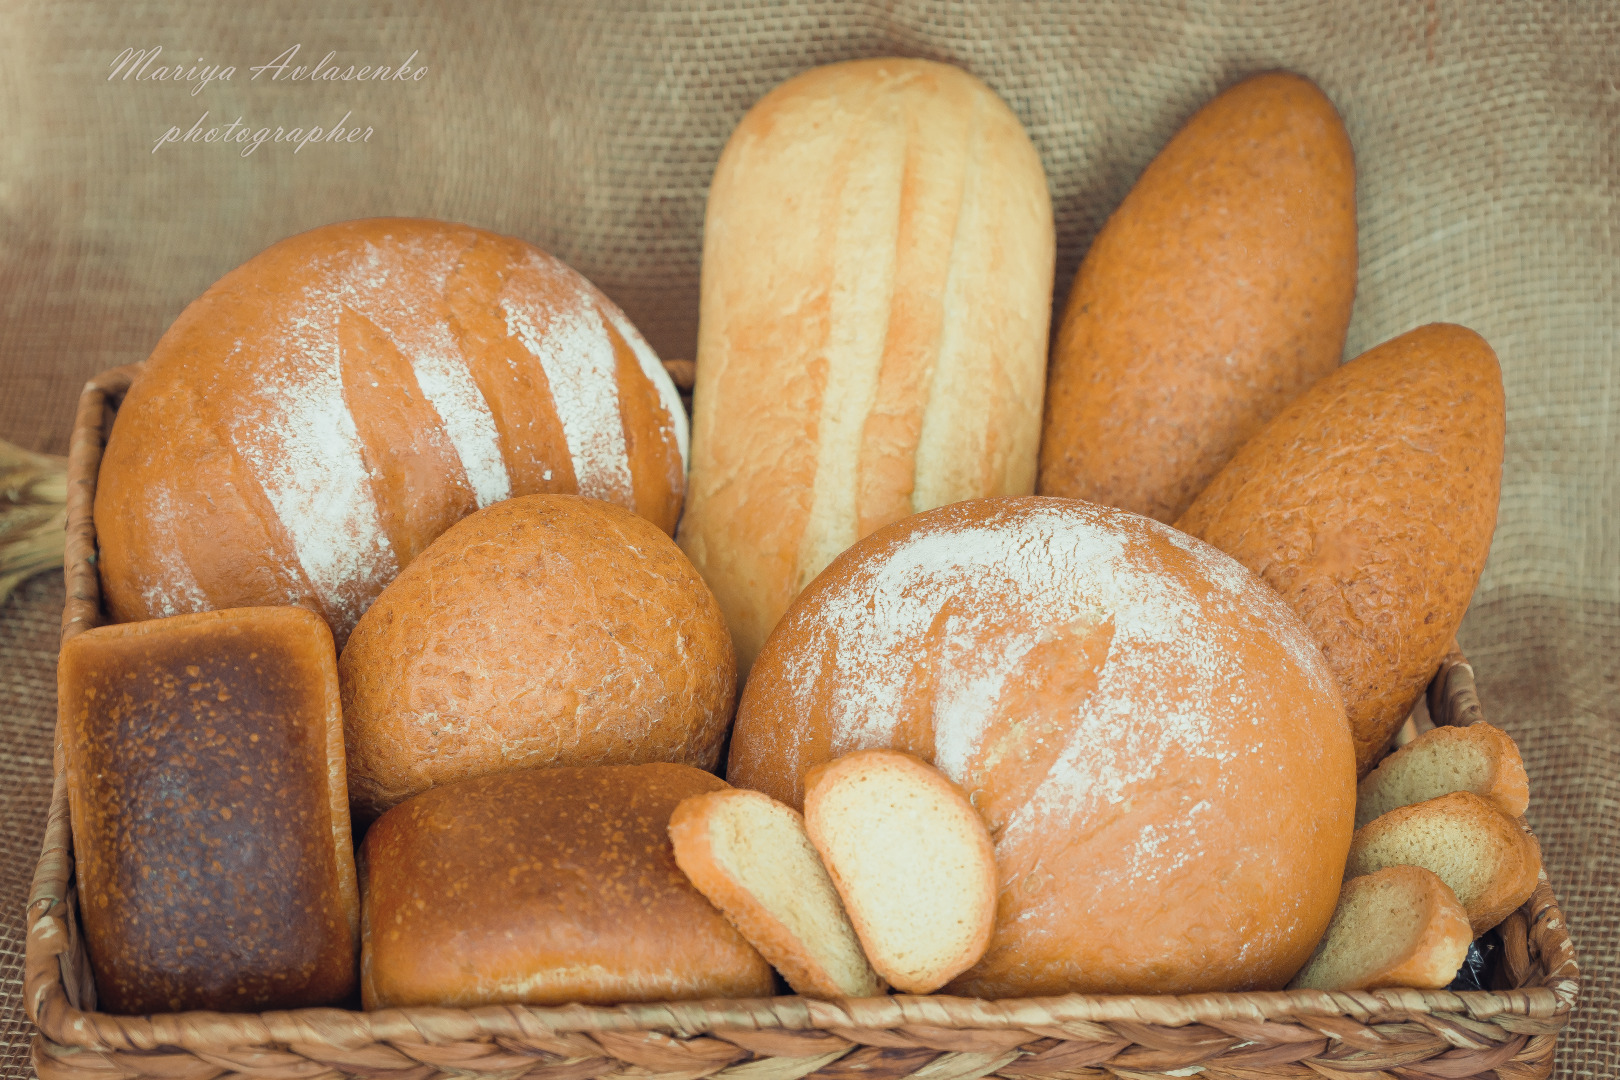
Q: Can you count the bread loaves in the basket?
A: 8